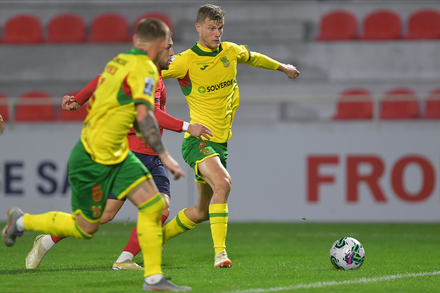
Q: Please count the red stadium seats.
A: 13